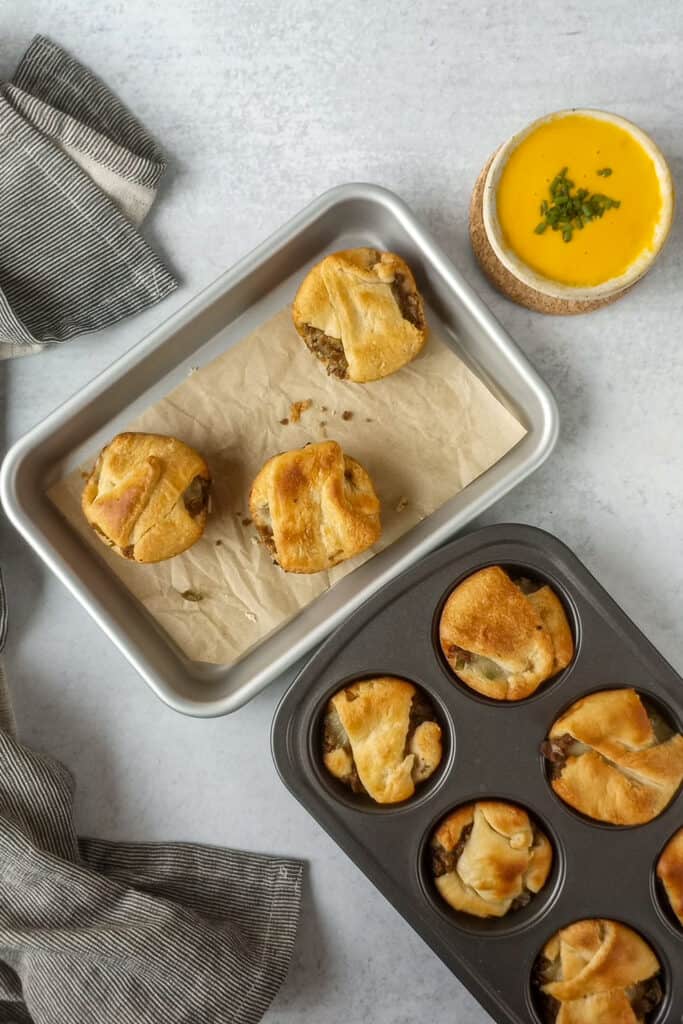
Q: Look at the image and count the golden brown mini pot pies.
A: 9